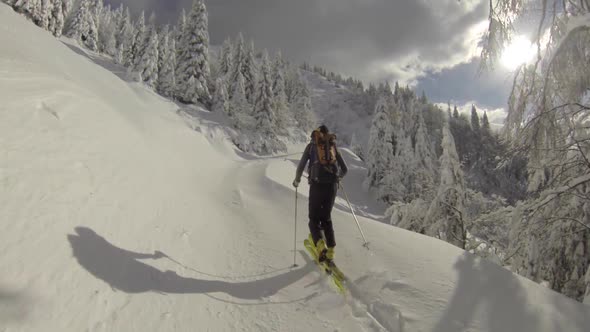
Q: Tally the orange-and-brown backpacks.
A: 1